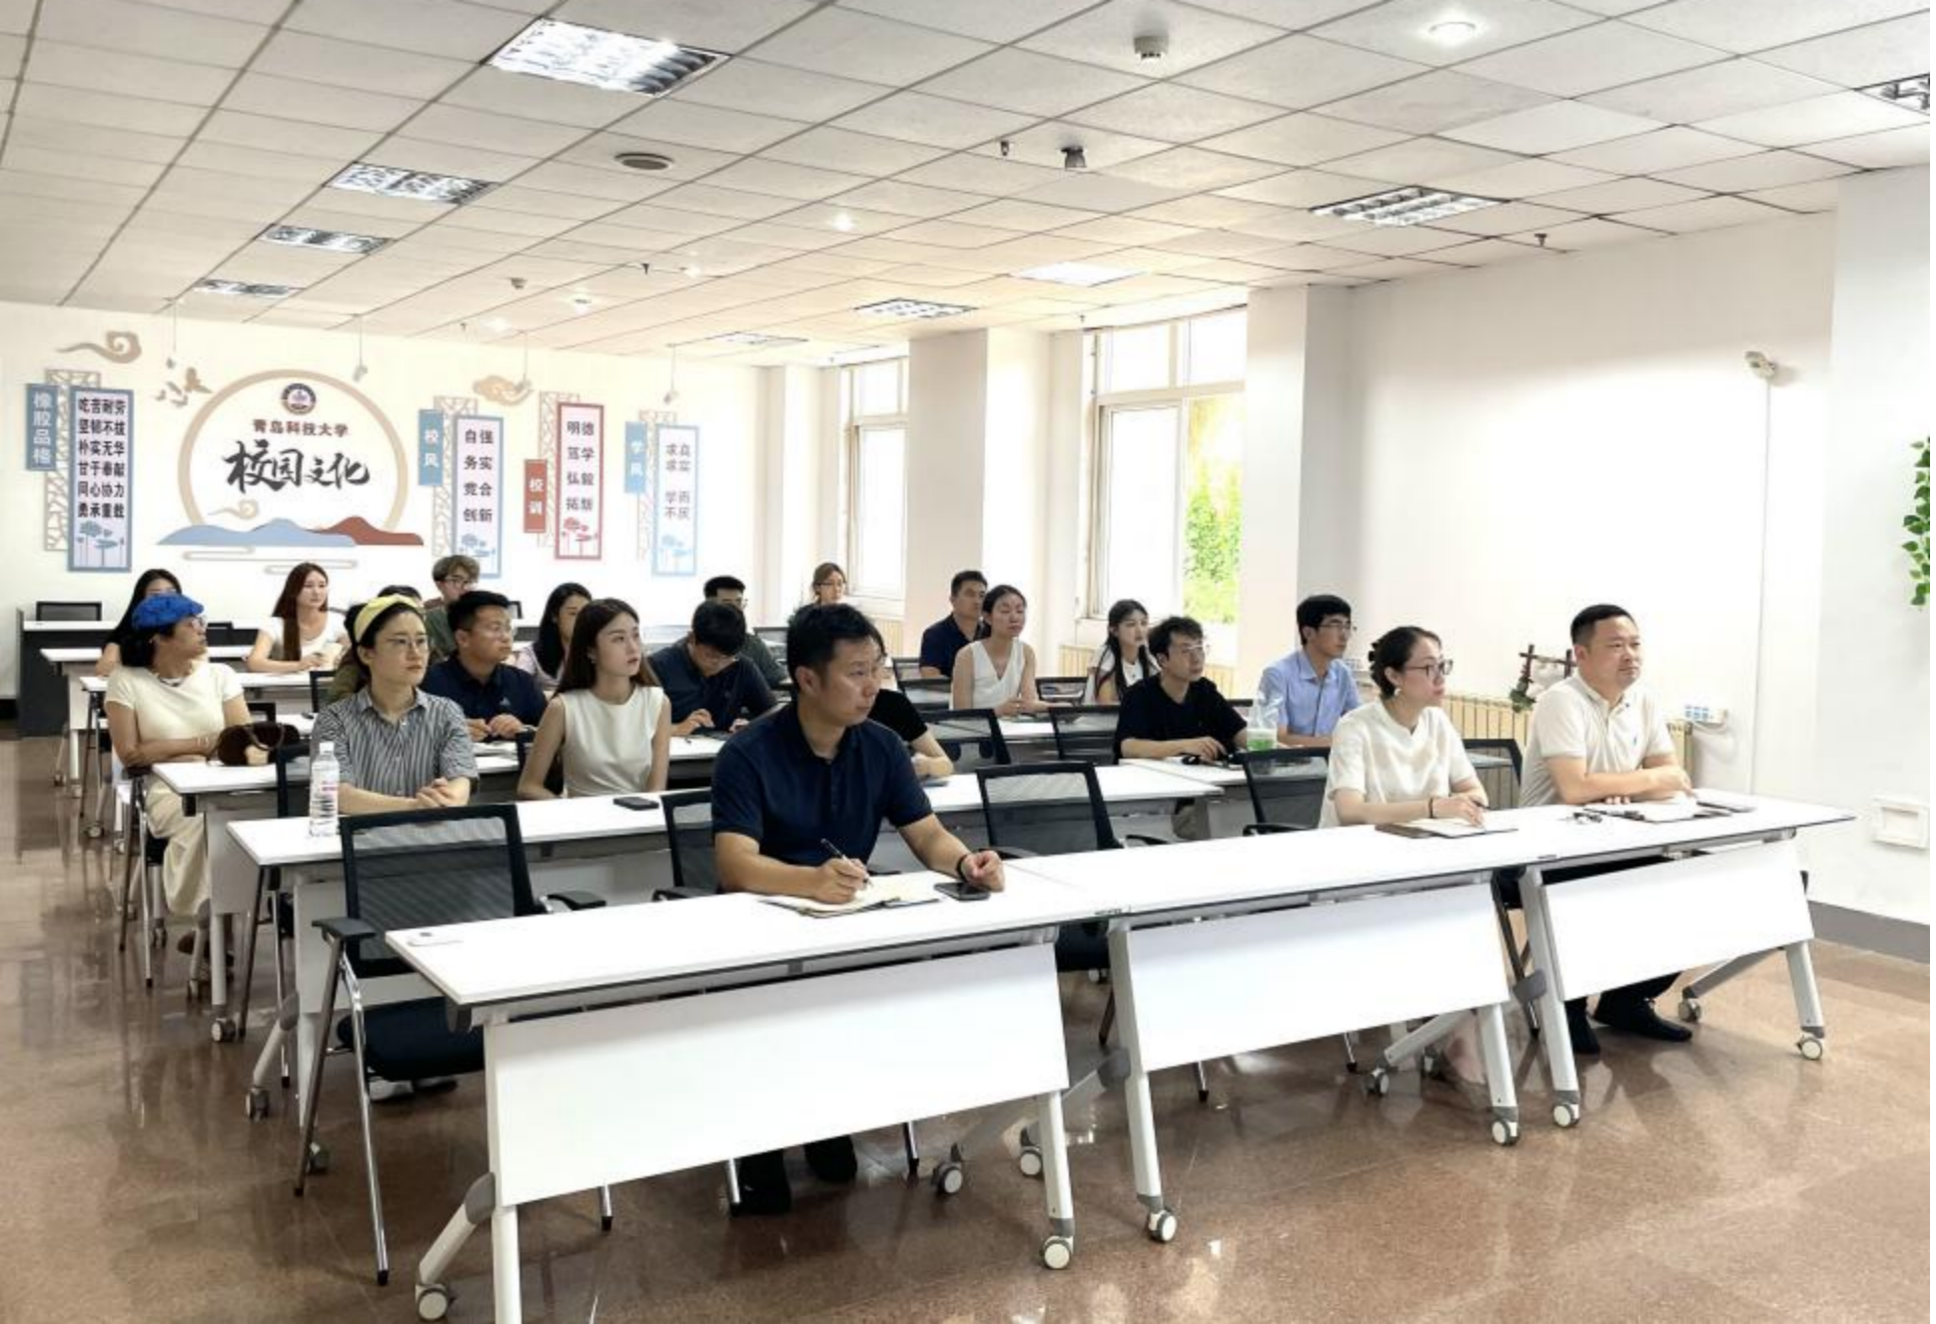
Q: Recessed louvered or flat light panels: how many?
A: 9